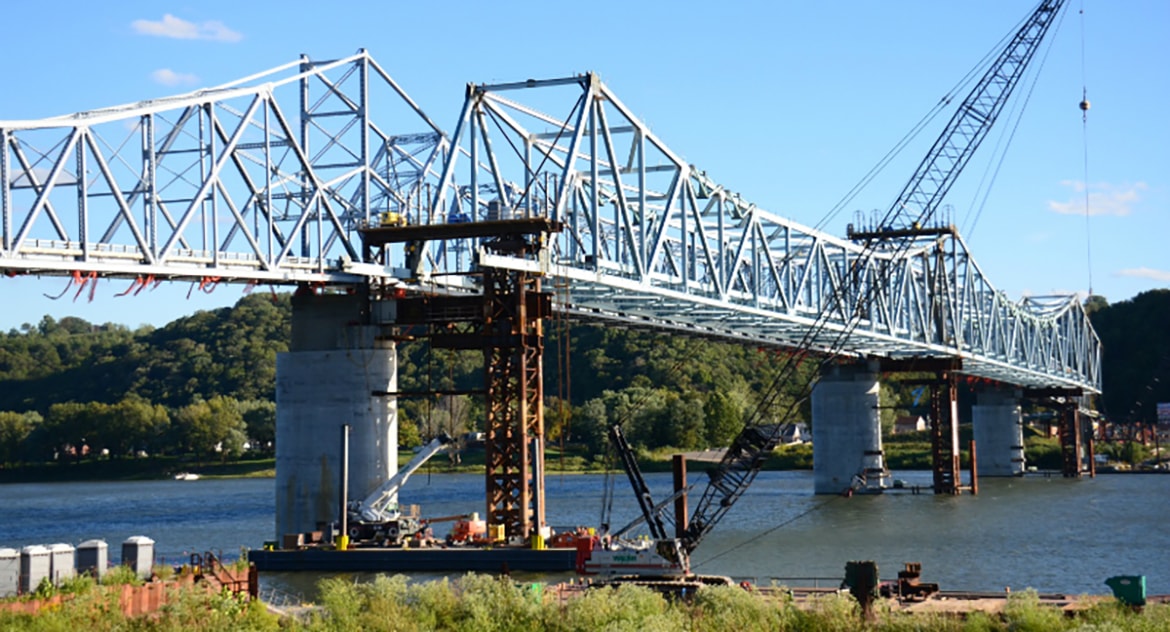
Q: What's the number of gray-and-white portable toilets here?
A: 5